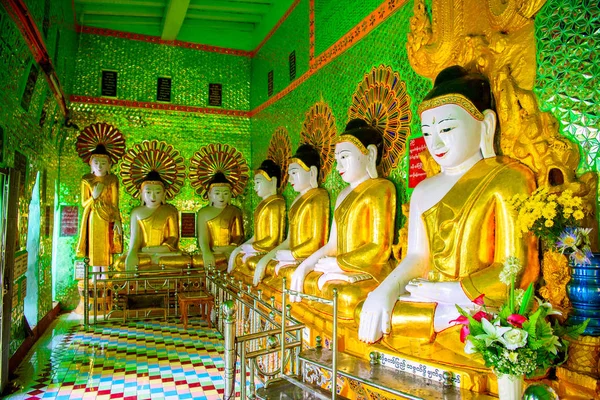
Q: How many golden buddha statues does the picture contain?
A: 7